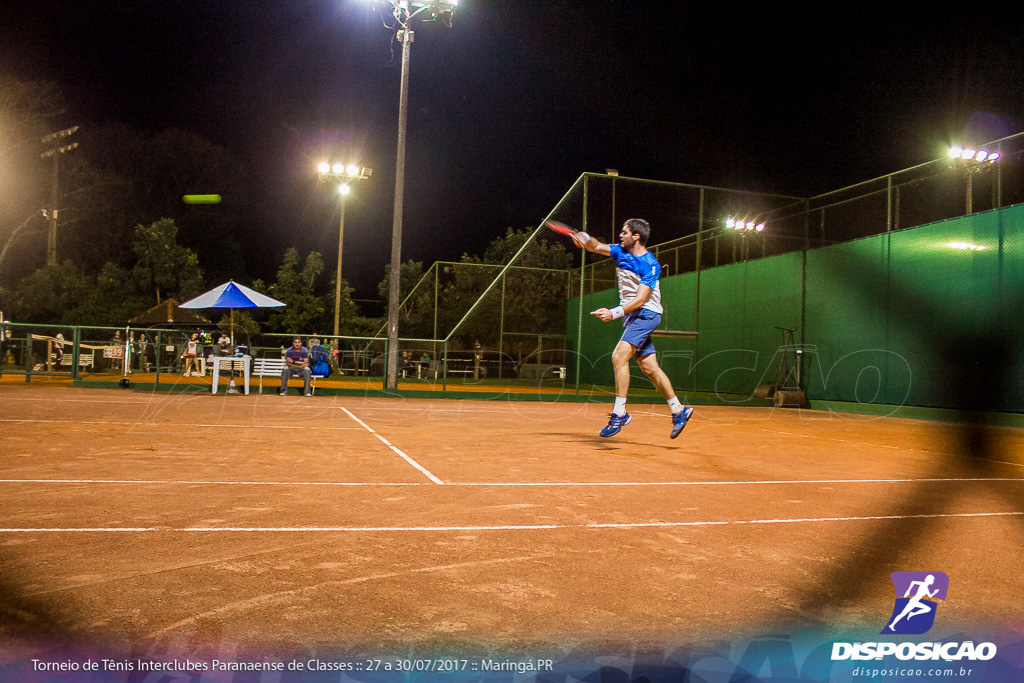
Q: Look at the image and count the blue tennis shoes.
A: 2